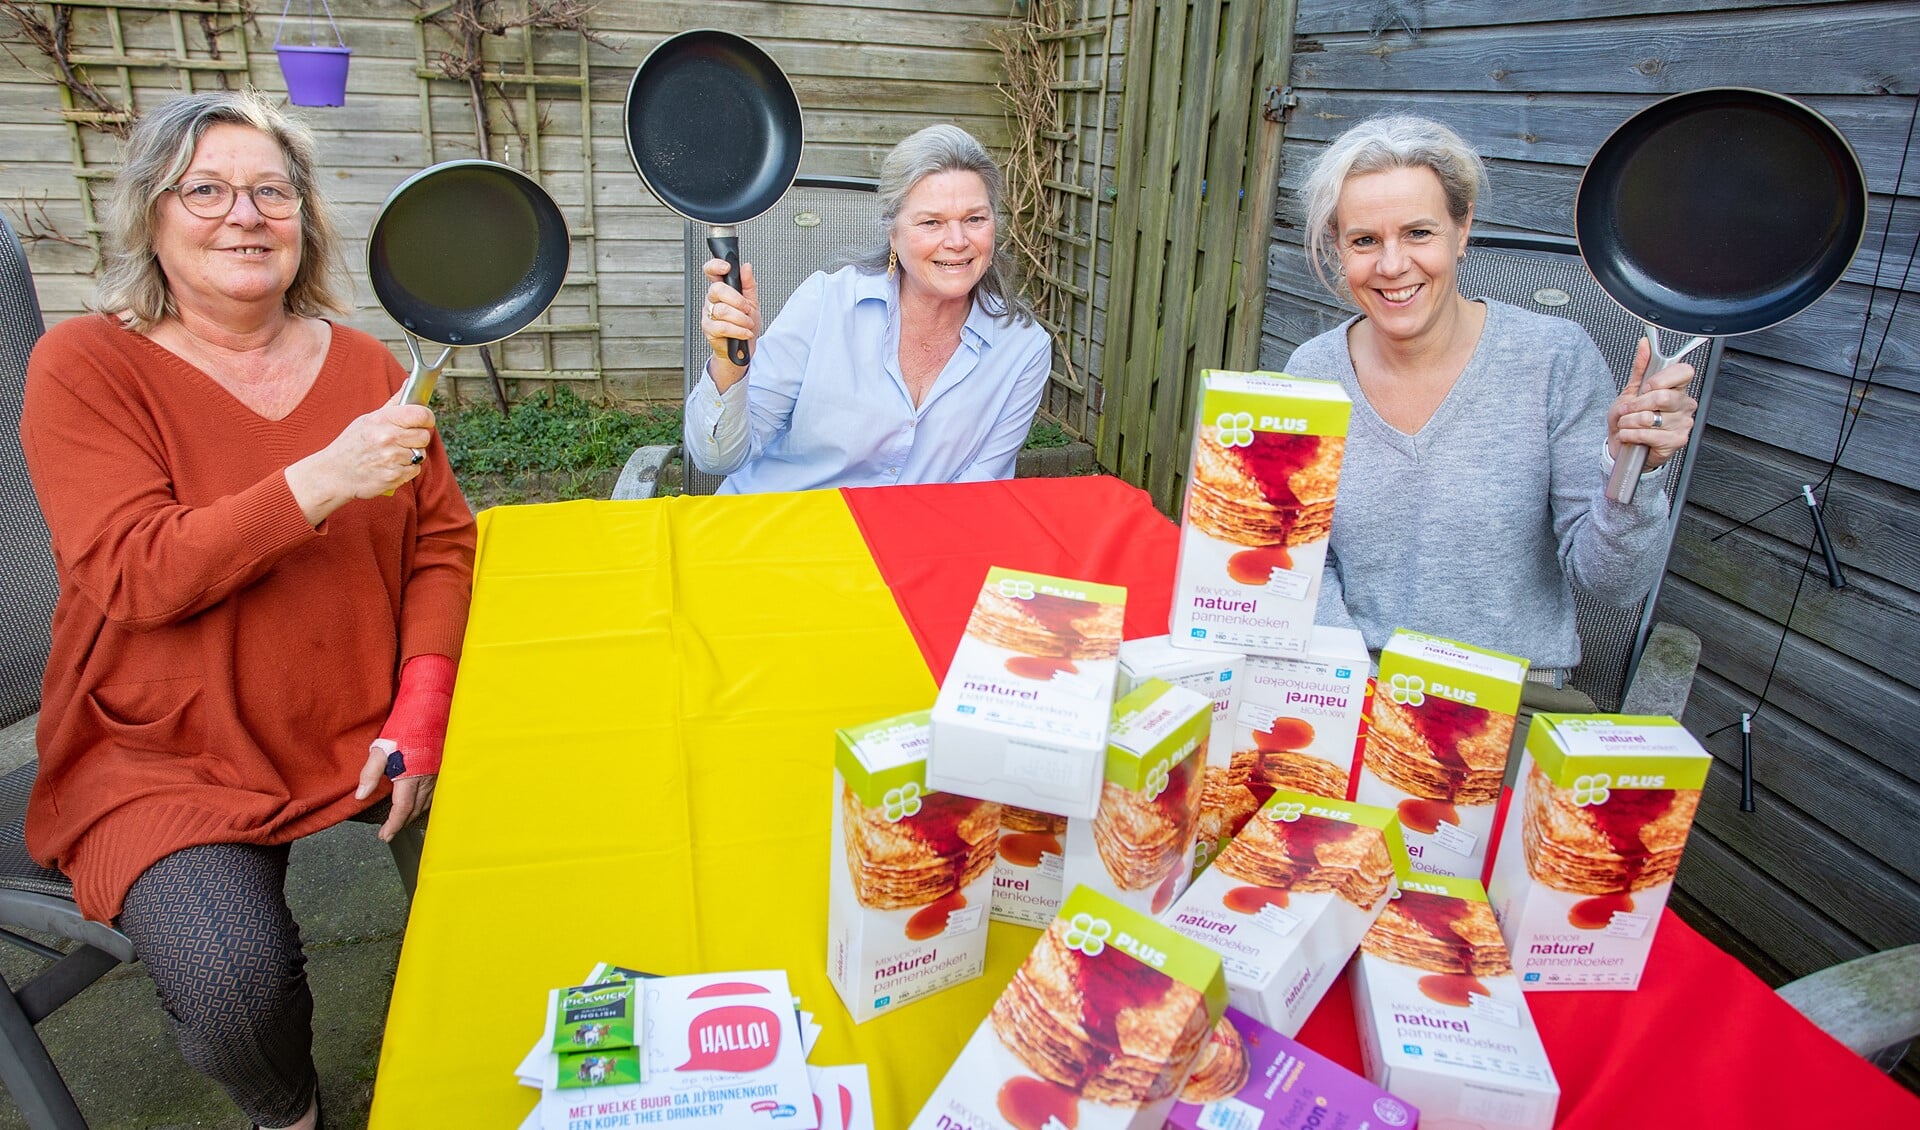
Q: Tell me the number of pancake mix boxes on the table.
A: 13